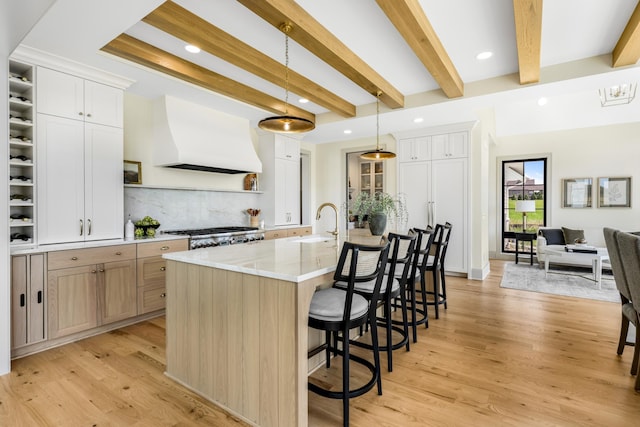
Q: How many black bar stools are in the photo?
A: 4